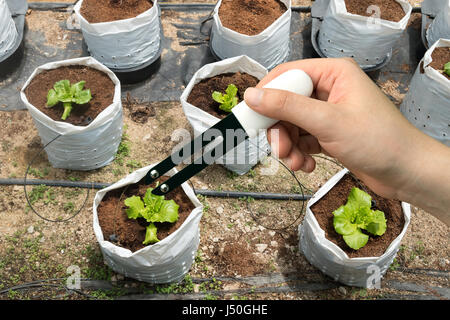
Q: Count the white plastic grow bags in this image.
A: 10